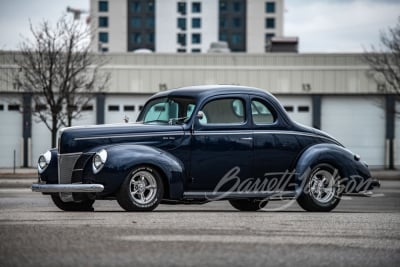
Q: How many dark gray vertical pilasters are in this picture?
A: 4